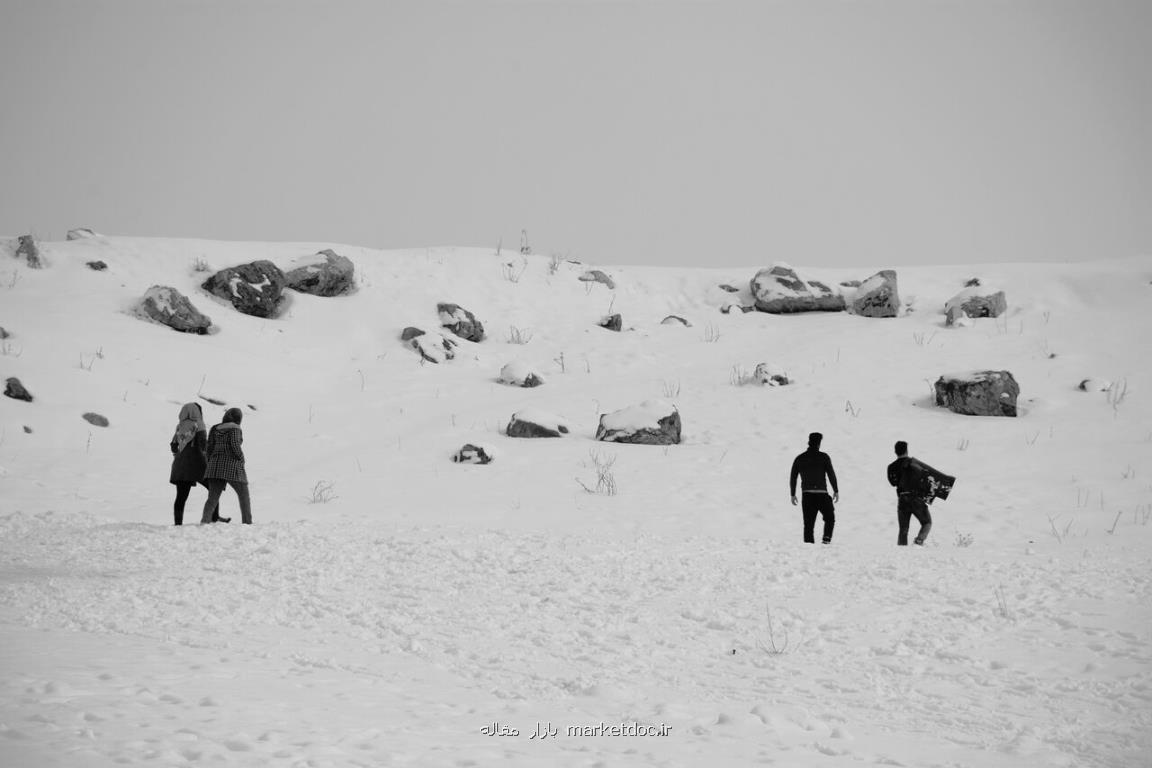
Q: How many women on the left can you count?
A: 2